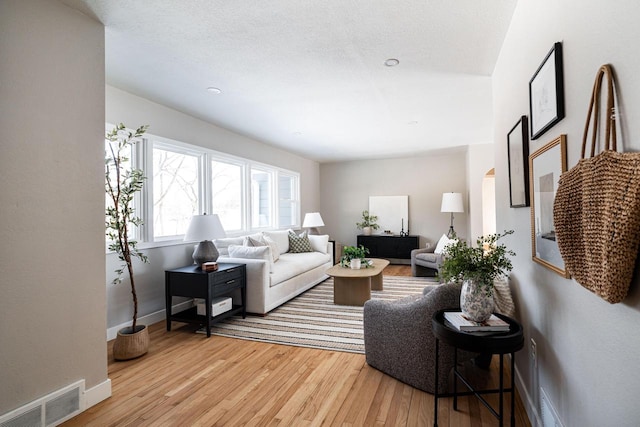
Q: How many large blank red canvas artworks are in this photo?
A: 0